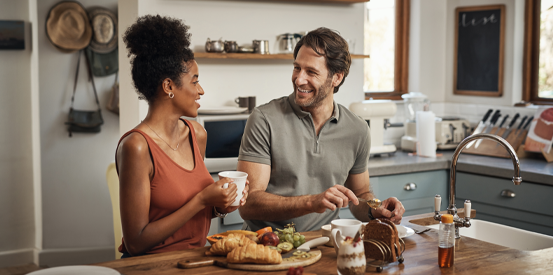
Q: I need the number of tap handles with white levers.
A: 2